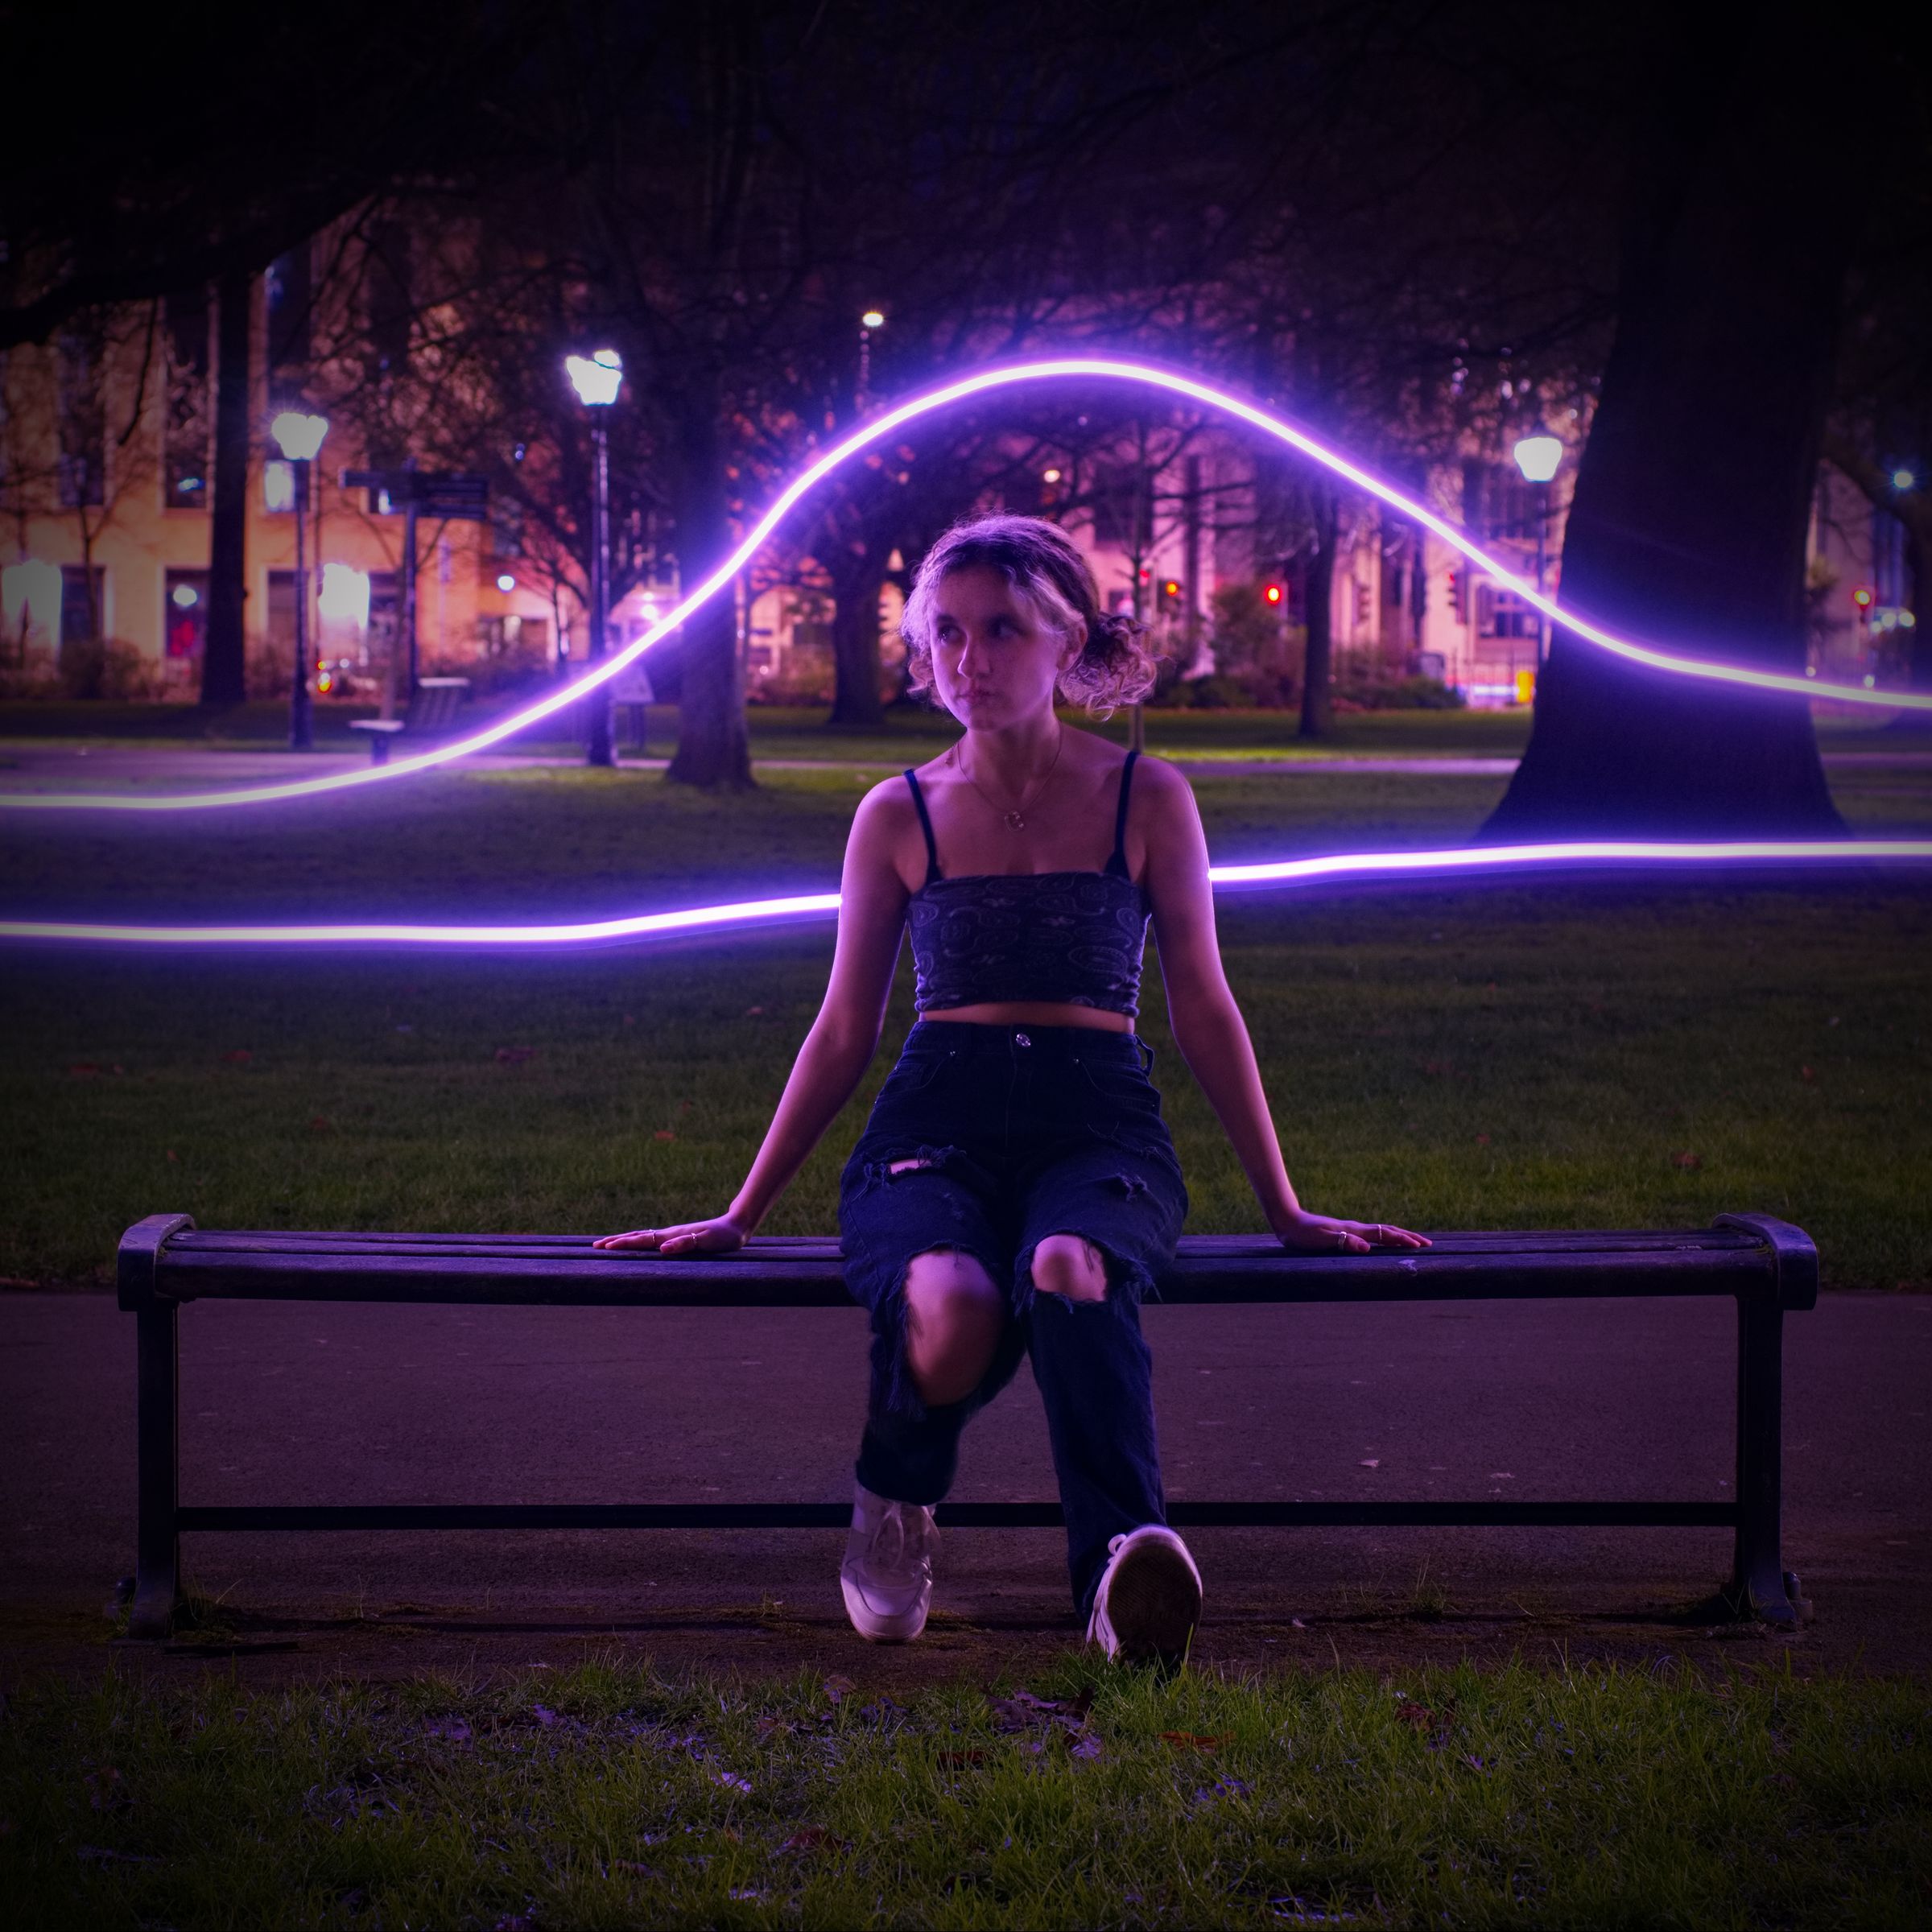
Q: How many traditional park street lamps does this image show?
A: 3